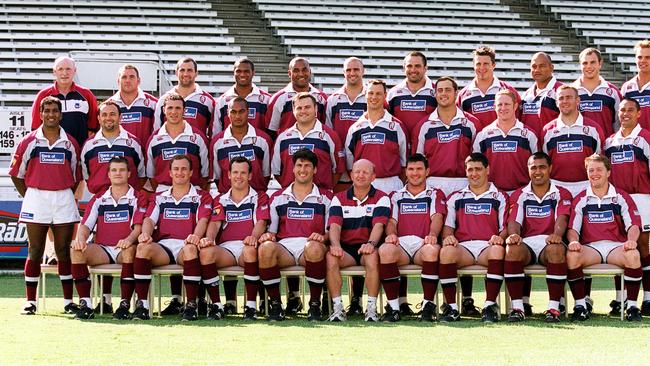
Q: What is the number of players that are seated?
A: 8